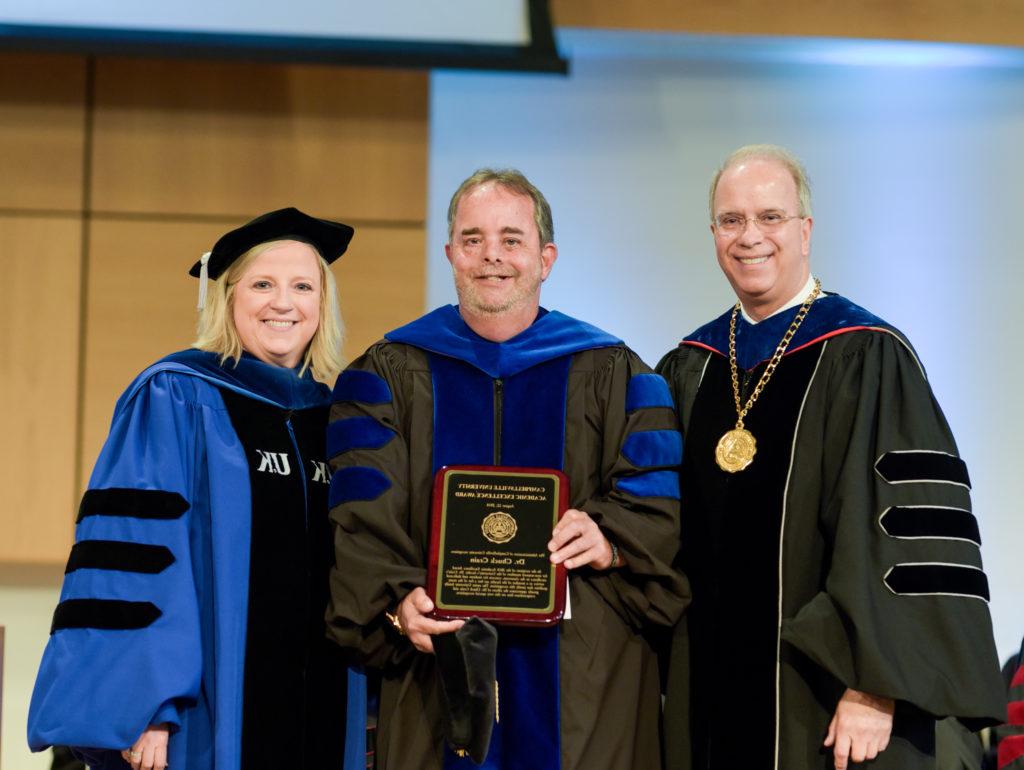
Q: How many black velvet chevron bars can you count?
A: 6